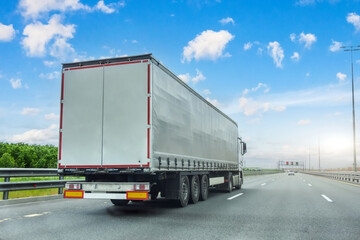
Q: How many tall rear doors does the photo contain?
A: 2